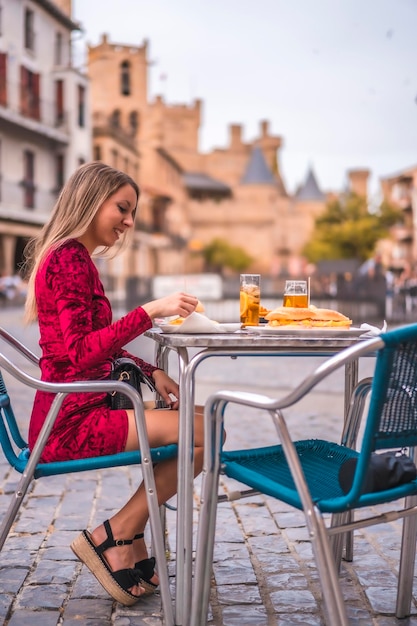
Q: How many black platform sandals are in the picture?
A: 2